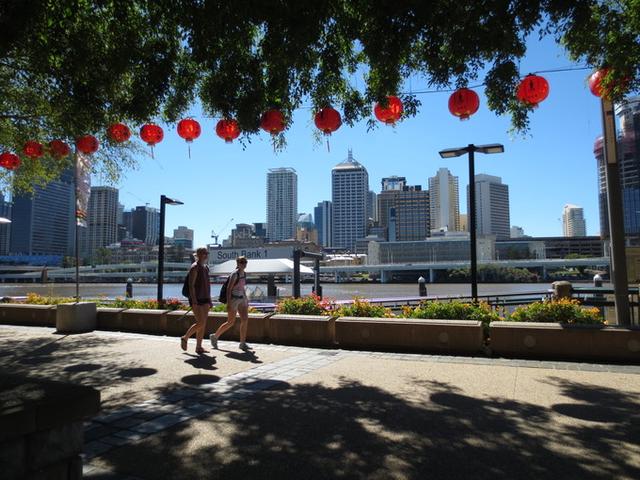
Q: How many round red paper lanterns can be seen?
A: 14